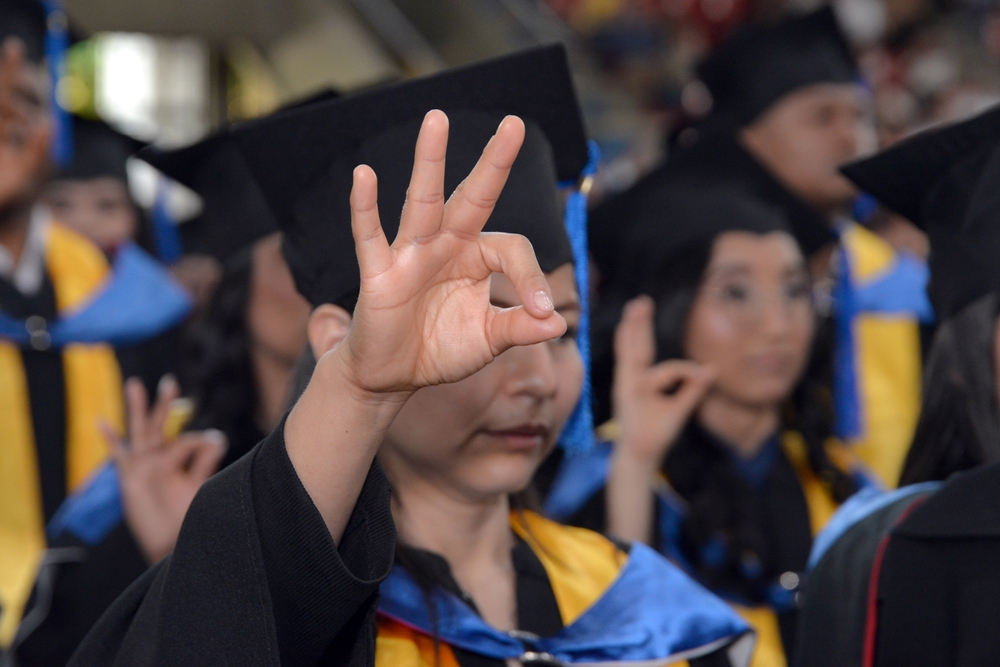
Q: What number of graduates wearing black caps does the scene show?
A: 7